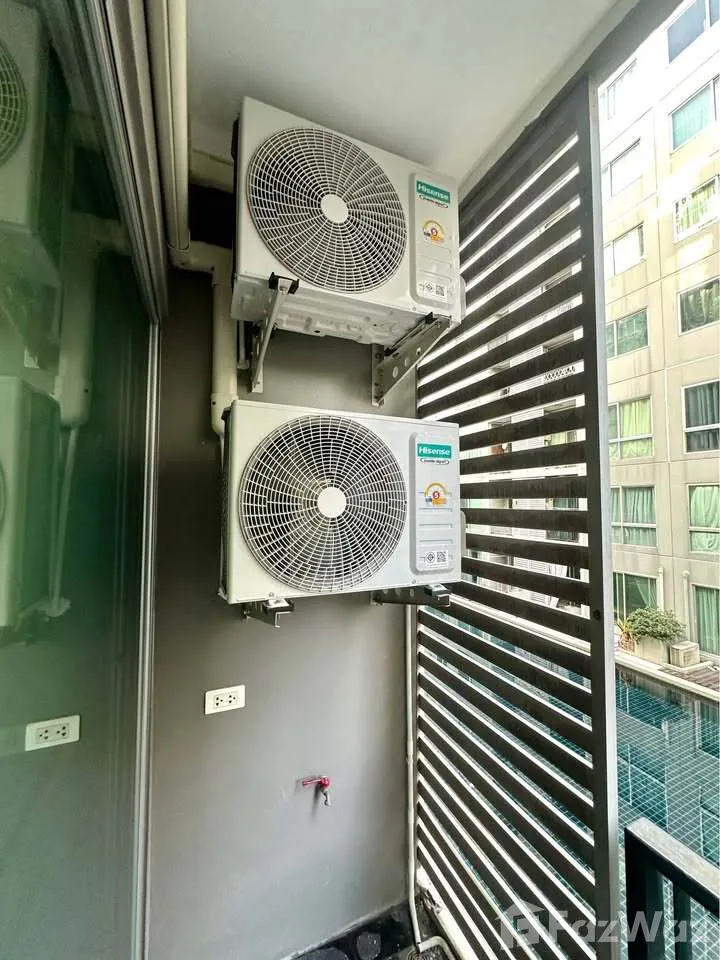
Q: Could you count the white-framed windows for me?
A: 14